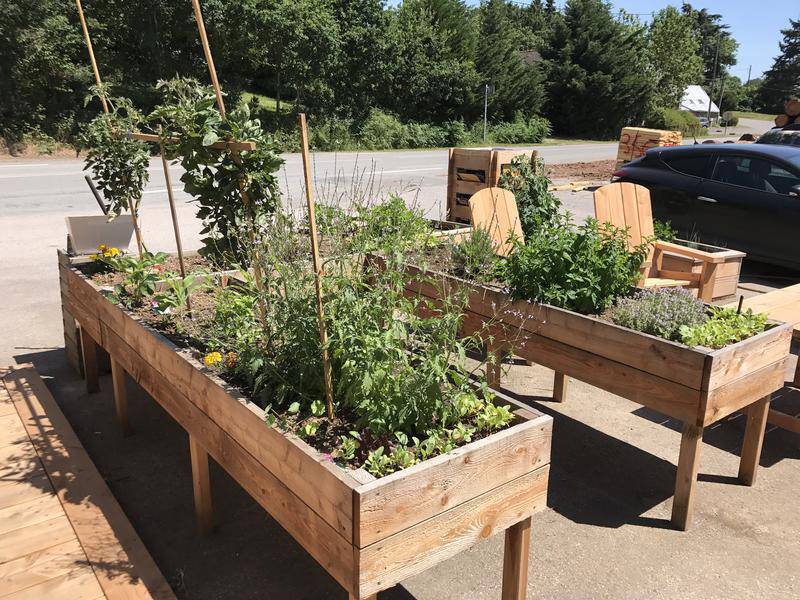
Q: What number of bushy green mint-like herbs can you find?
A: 1